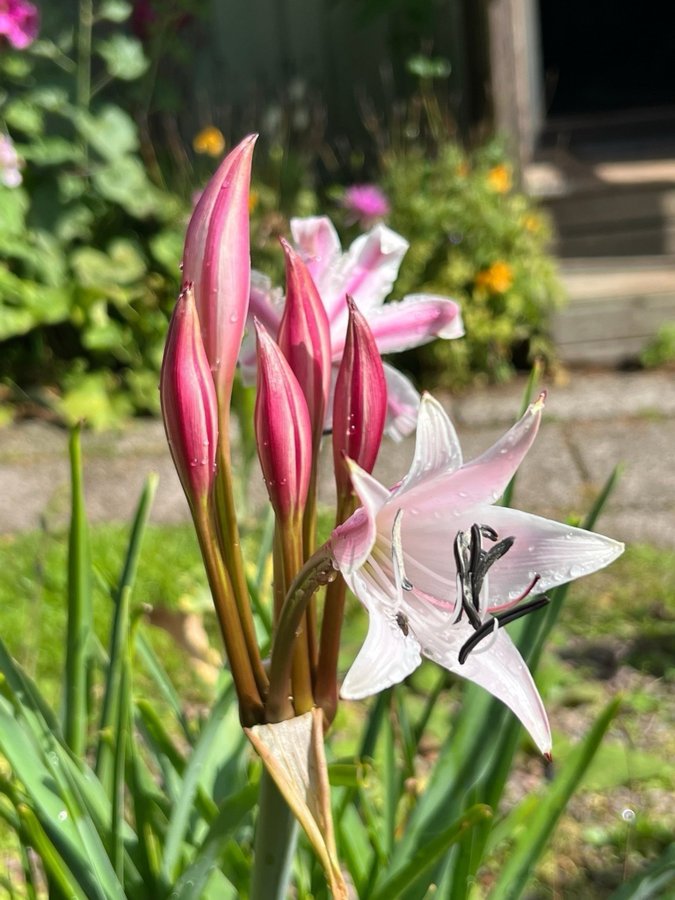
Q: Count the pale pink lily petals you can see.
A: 6